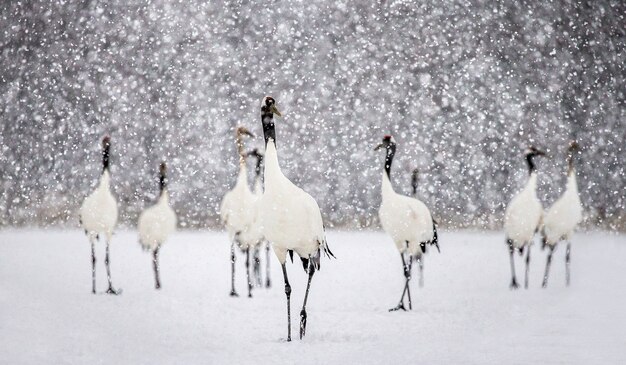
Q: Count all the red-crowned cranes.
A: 9